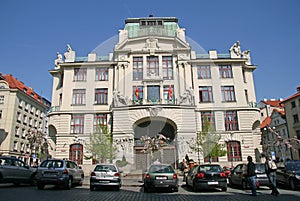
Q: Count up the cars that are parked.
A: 7